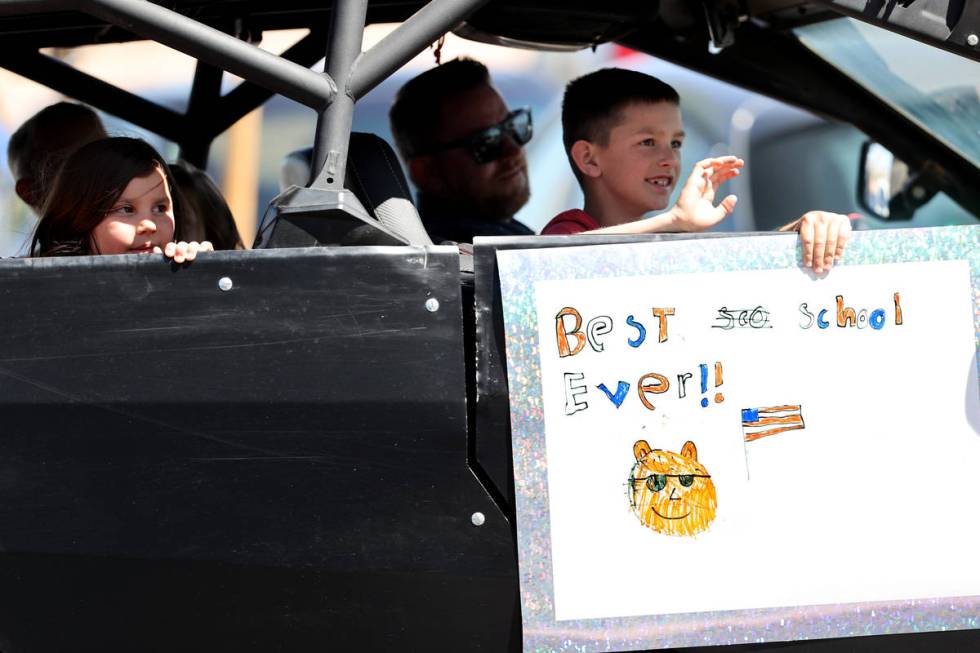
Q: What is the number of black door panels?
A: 2